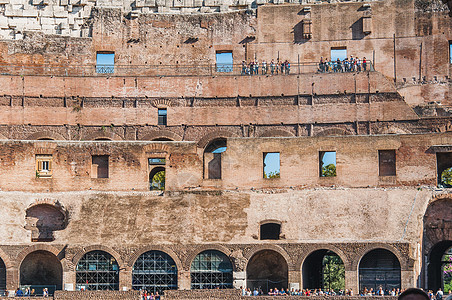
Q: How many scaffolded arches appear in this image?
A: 3